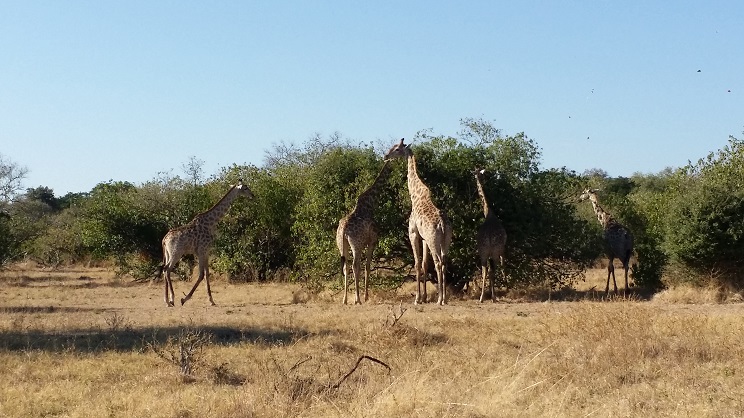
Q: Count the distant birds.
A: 5